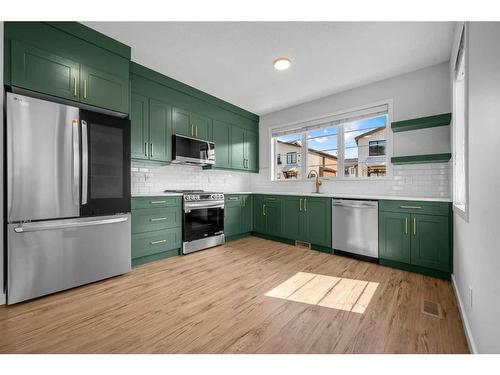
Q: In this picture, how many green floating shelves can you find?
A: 2